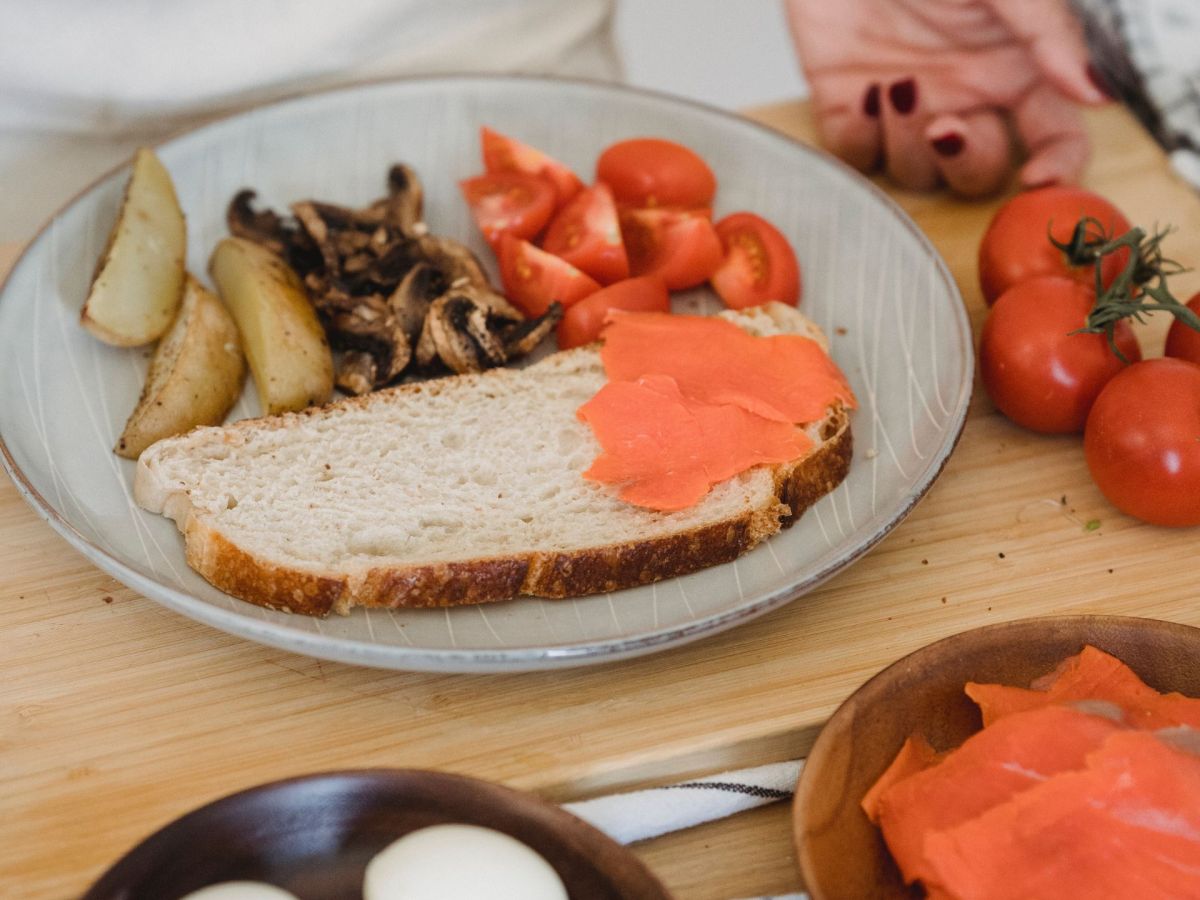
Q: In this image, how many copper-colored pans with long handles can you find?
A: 0